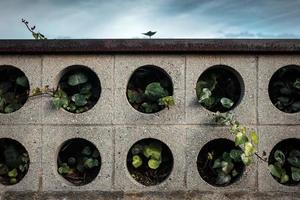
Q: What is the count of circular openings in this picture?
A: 10